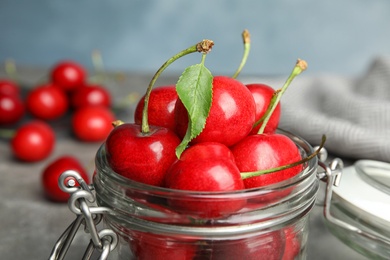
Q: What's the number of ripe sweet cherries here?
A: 14